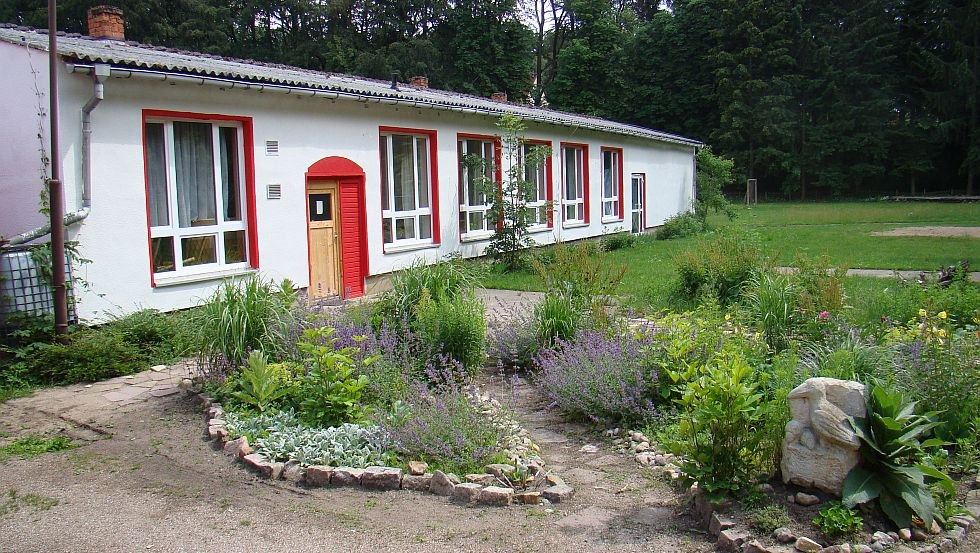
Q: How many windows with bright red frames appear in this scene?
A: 6